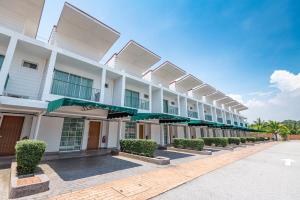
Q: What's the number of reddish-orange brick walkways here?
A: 1